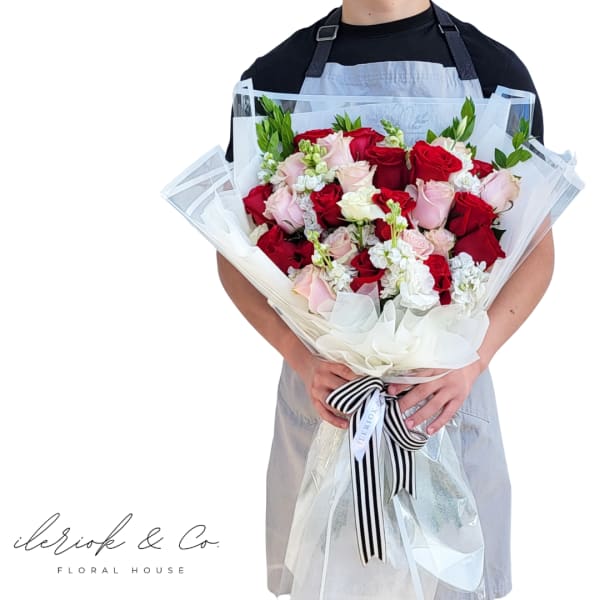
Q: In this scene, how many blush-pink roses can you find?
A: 11